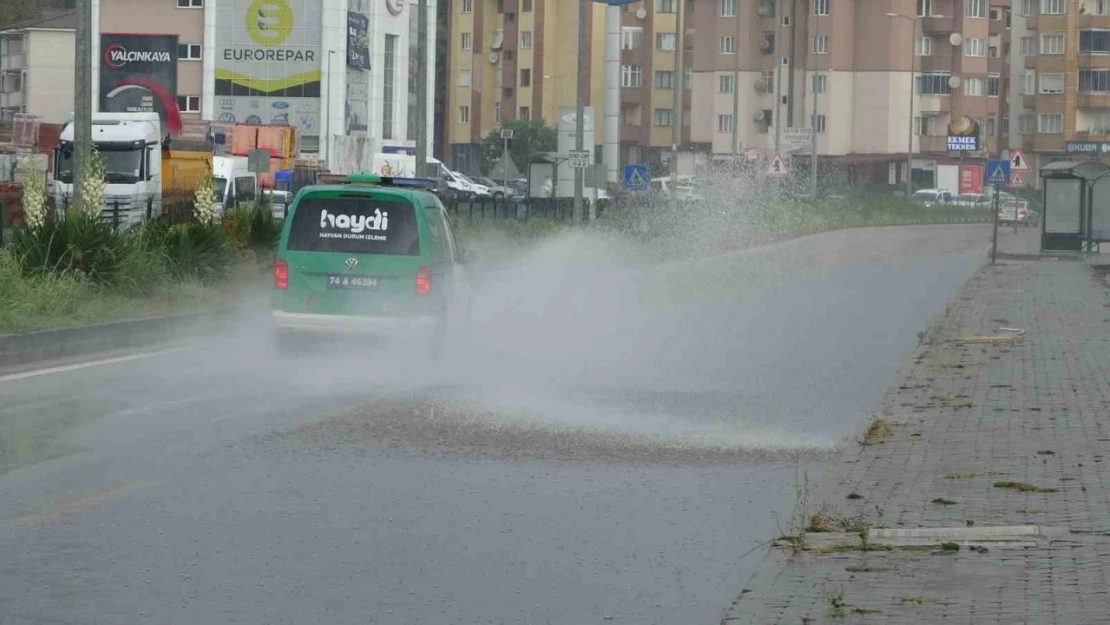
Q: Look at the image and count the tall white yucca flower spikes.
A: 3